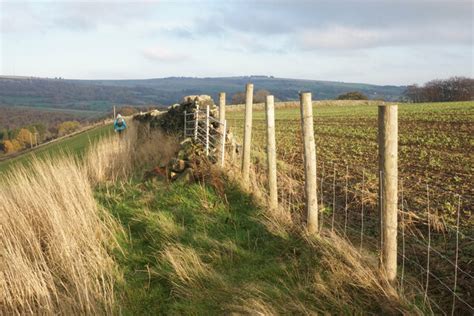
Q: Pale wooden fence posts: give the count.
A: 5